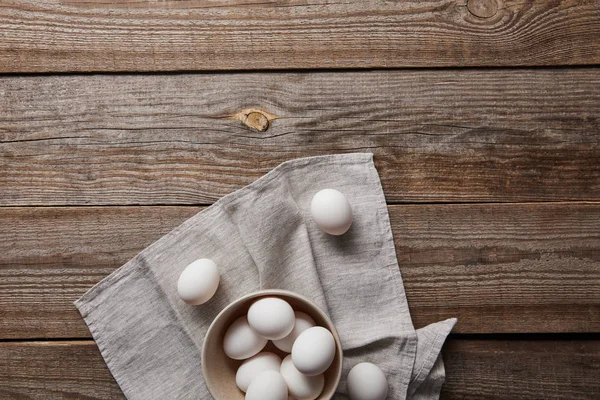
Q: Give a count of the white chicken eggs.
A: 10